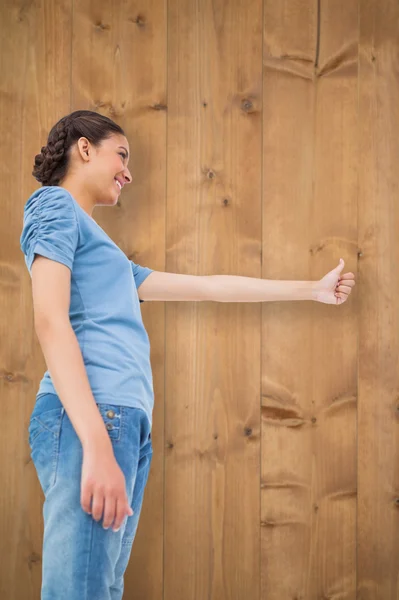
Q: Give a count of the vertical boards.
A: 5